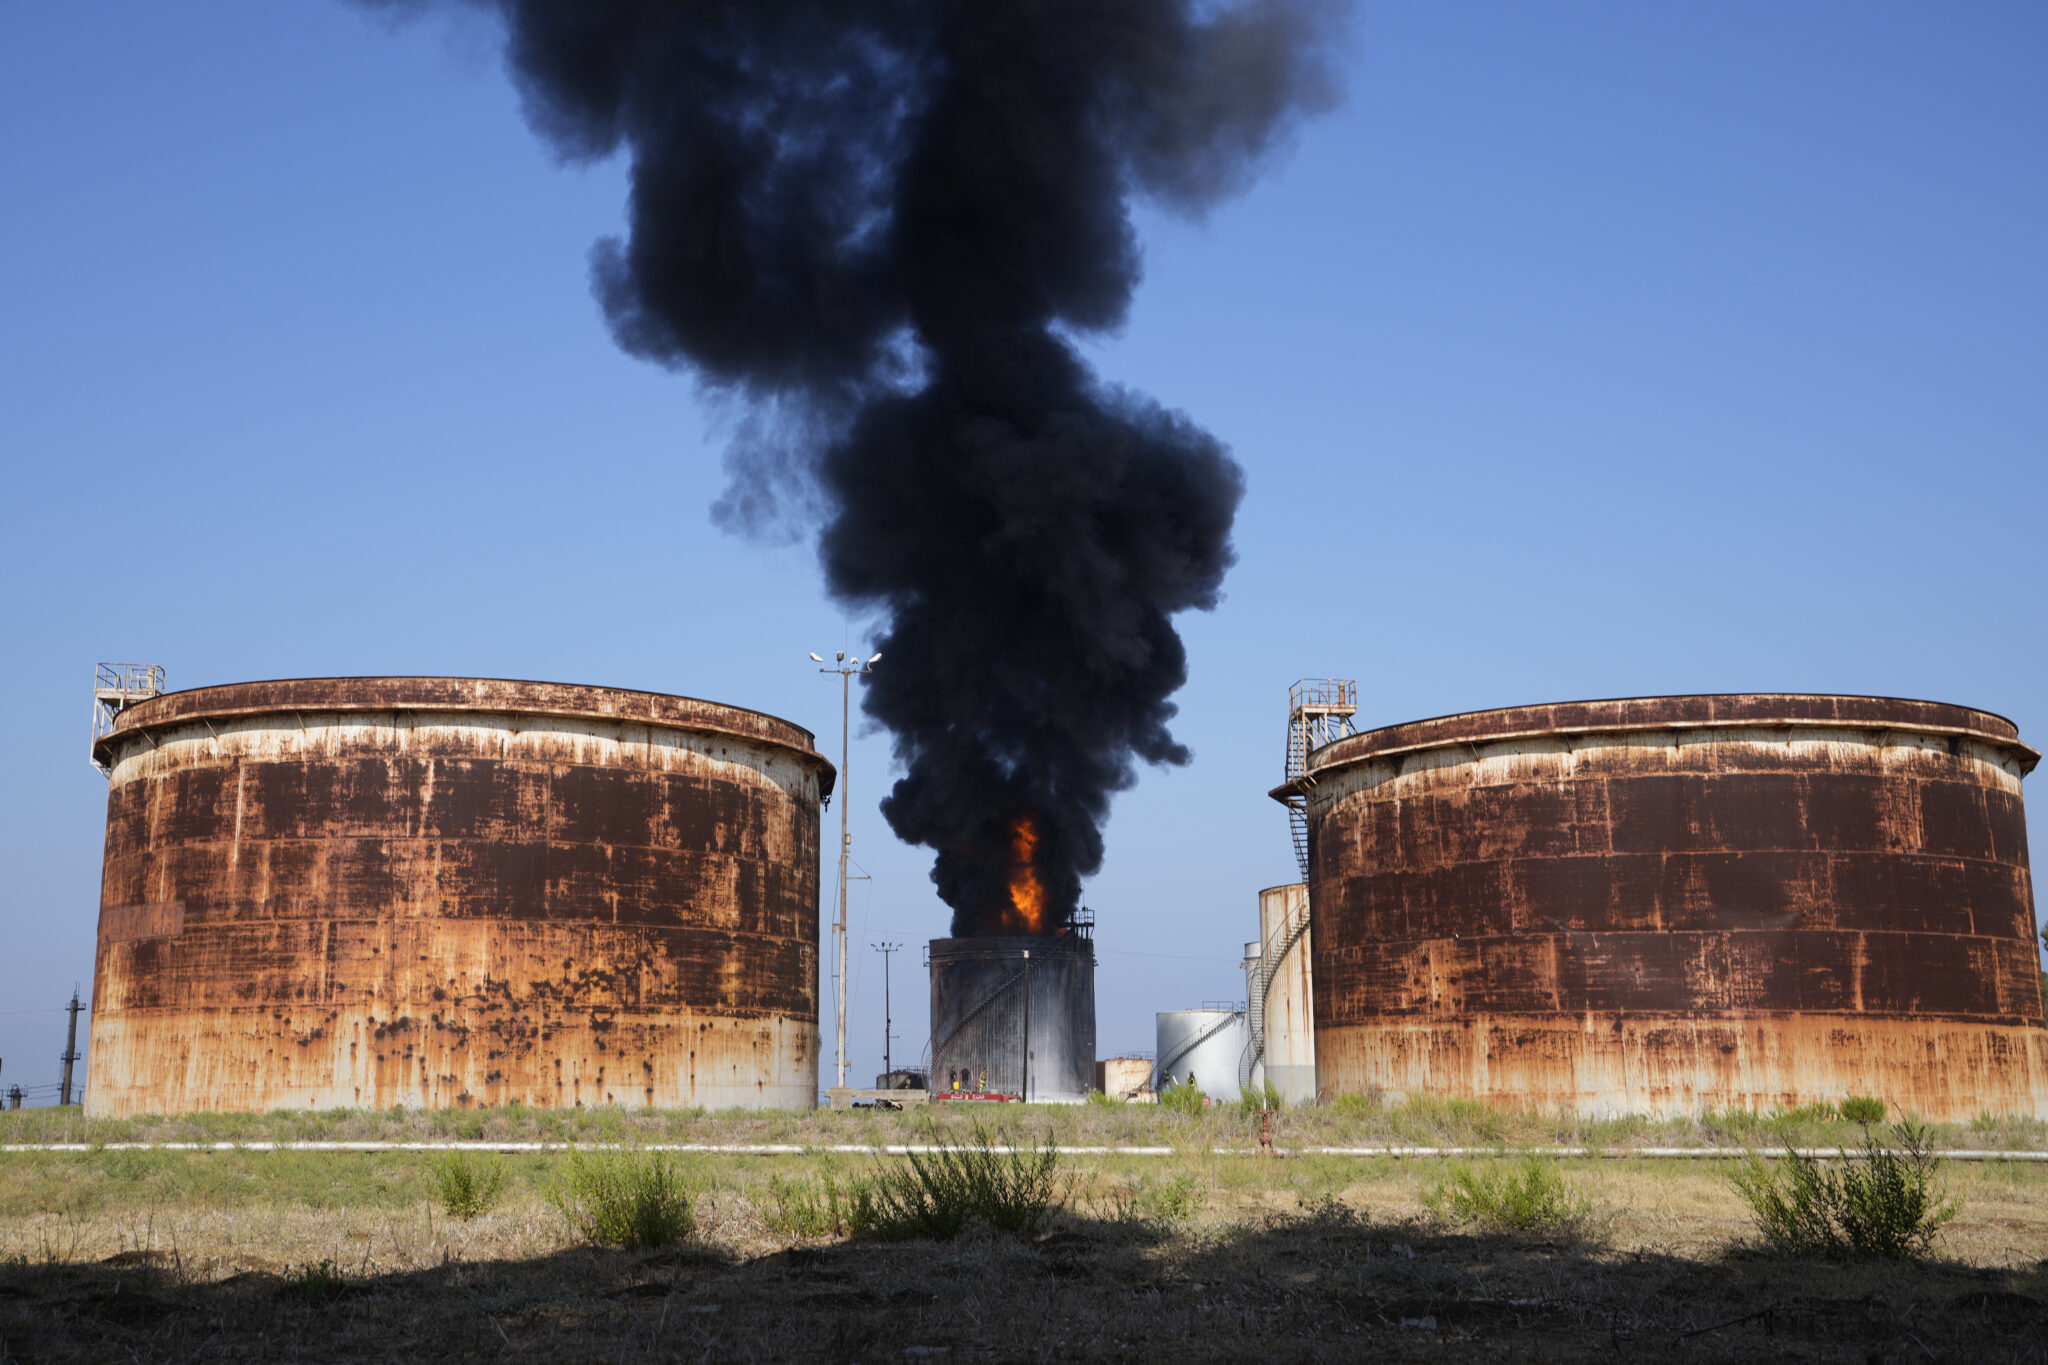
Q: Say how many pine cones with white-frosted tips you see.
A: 0